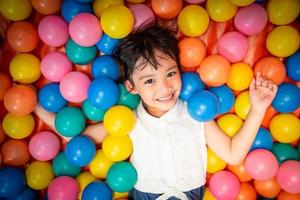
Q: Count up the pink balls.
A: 13